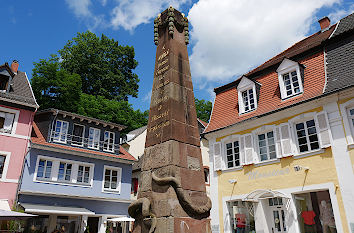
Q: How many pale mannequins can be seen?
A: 1